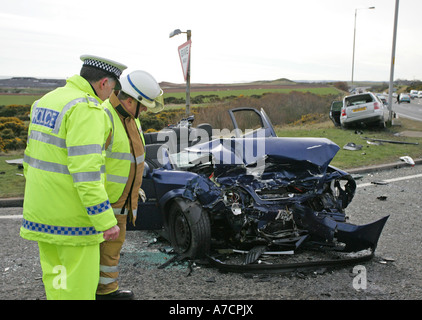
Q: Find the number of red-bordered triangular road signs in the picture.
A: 1